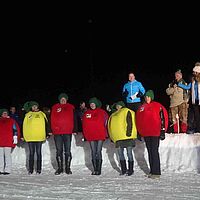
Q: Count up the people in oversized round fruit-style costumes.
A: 6